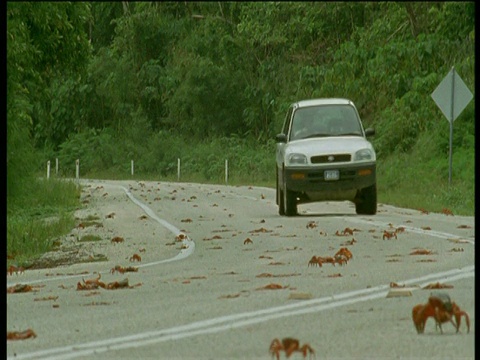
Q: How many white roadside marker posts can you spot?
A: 6